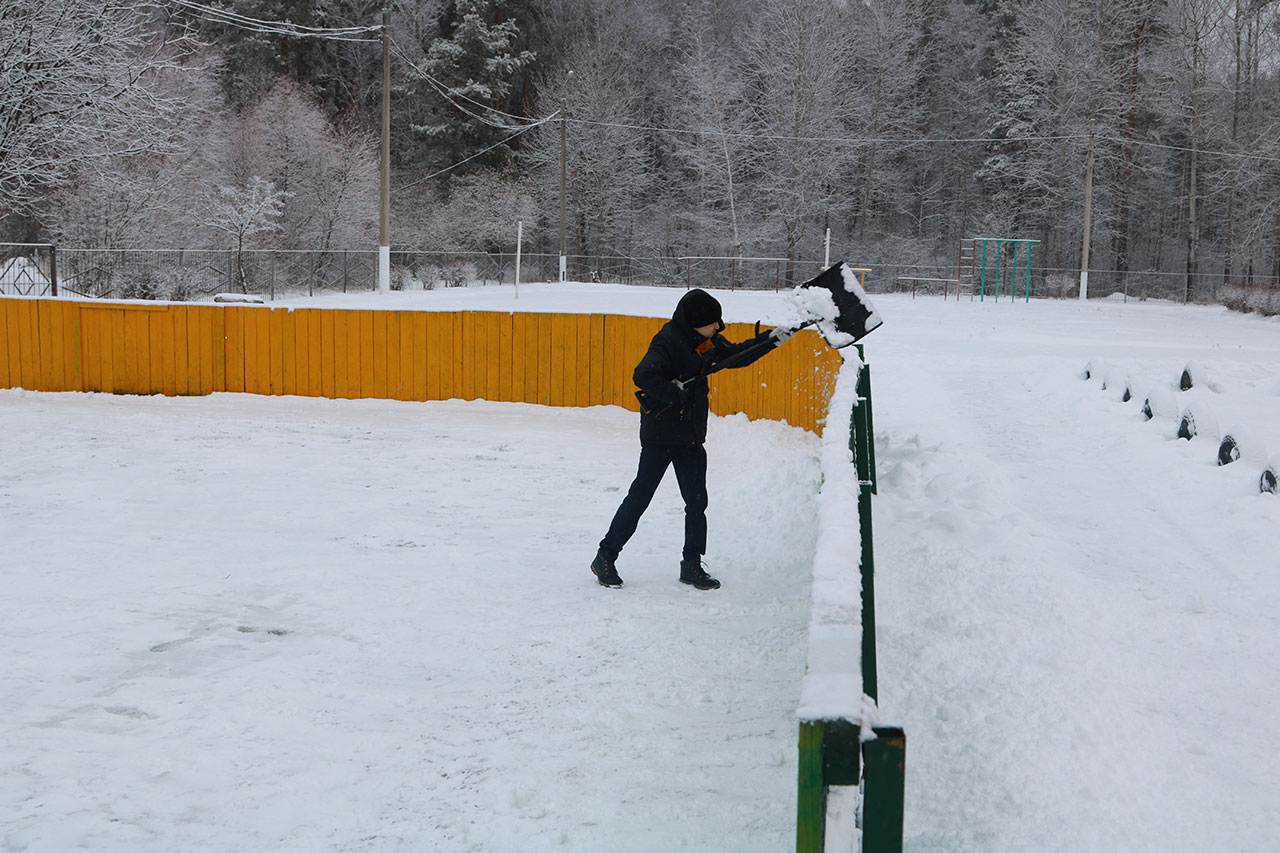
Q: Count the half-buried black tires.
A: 8